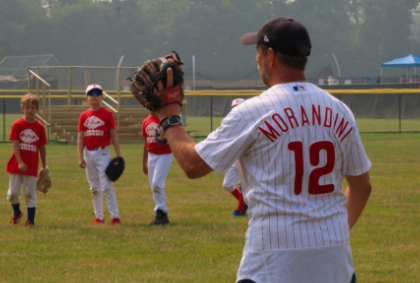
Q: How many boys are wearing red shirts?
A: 3